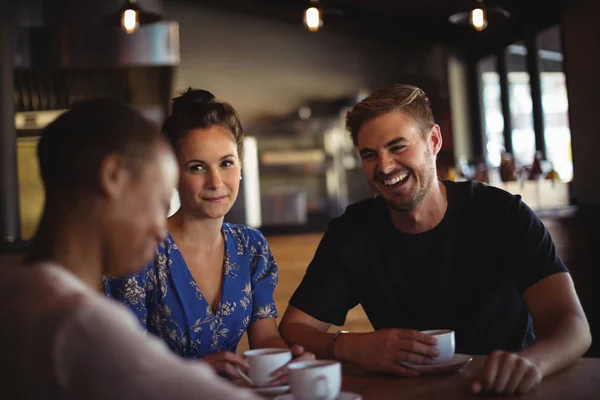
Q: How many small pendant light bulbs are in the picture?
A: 3